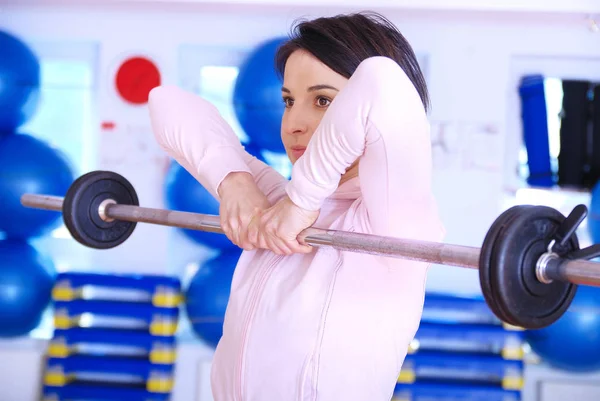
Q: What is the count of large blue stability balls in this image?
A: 8